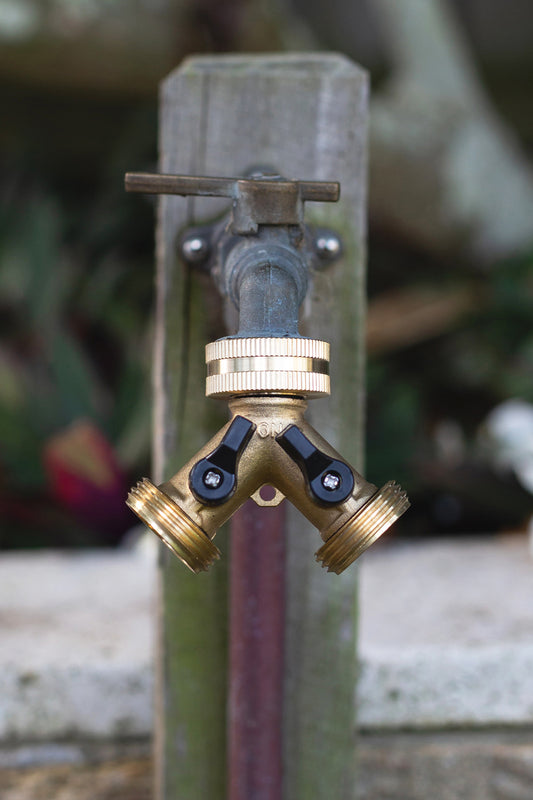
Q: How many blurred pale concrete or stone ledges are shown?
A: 1